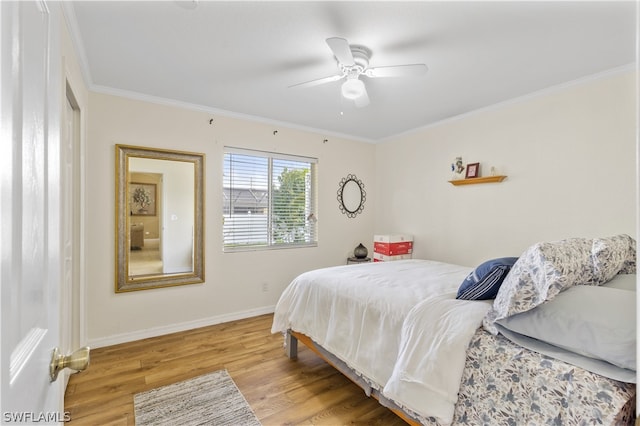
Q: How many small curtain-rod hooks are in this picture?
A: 3